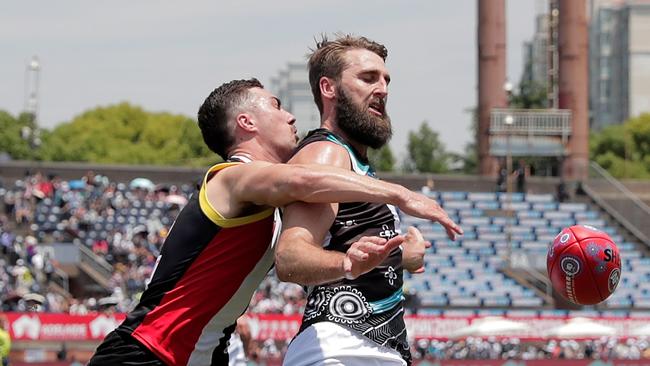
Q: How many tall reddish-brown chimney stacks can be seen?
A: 2